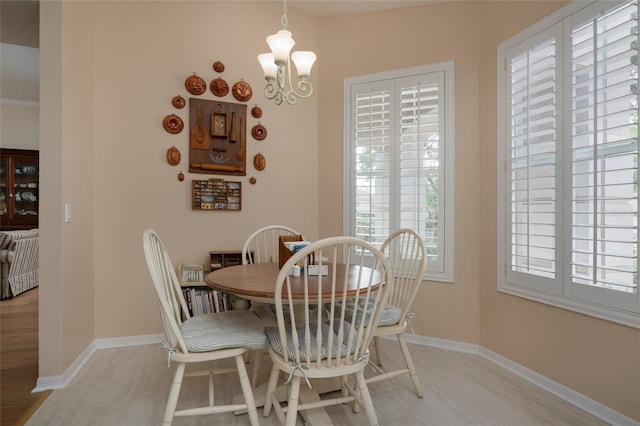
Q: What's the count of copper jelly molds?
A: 12